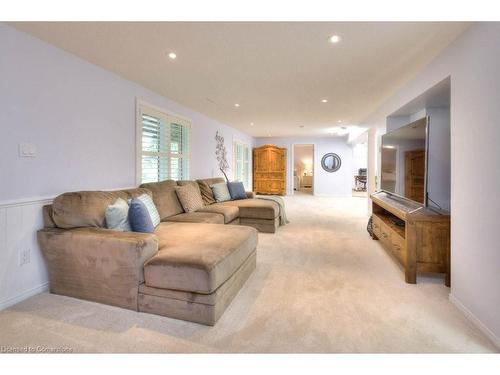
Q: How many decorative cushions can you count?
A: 6